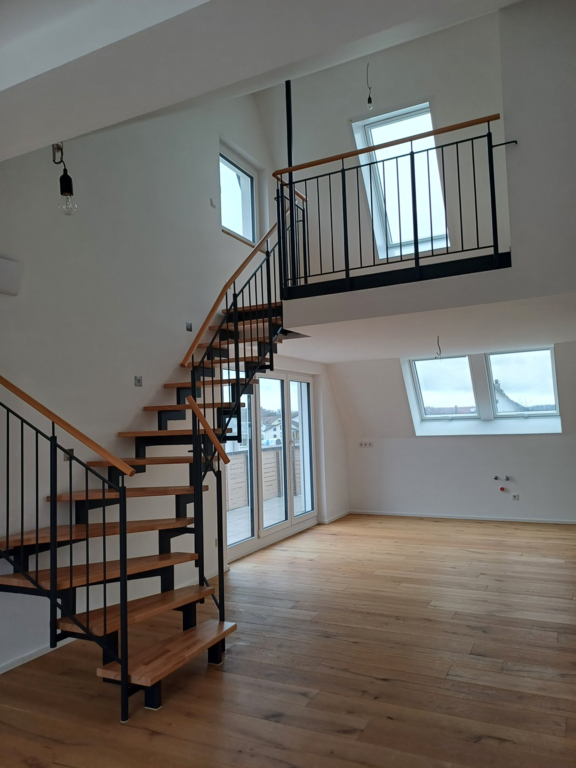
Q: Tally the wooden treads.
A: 13